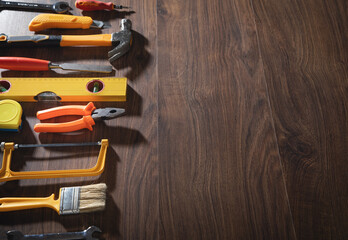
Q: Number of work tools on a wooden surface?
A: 11